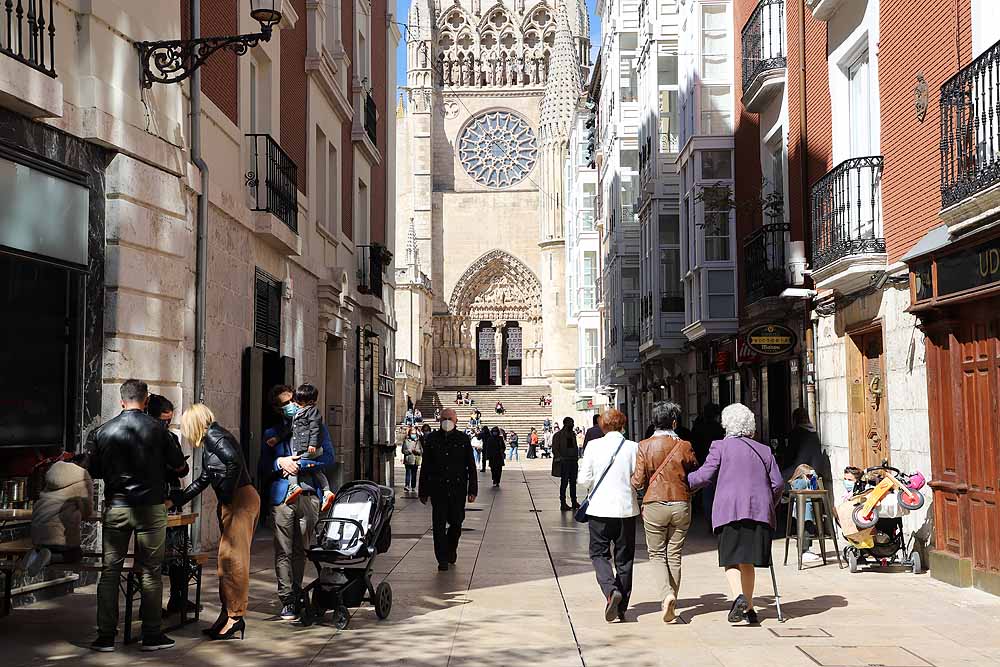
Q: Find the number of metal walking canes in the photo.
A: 1